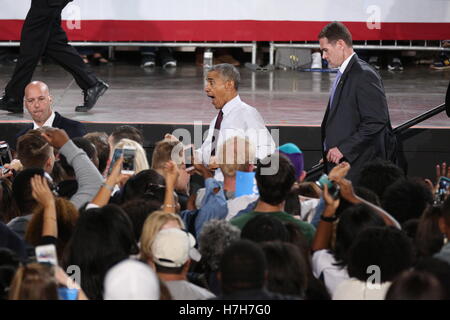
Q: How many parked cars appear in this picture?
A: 0